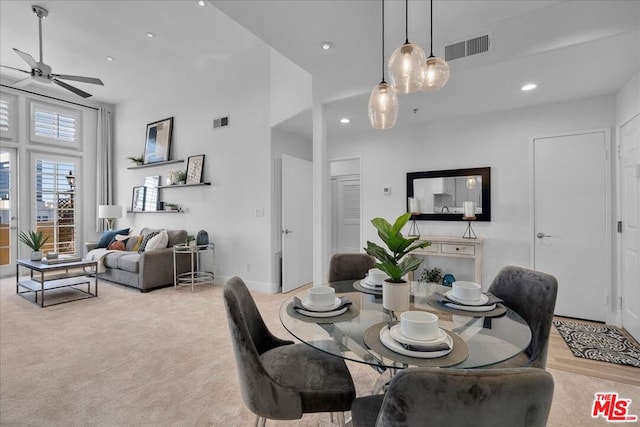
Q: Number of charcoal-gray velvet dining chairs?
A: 4